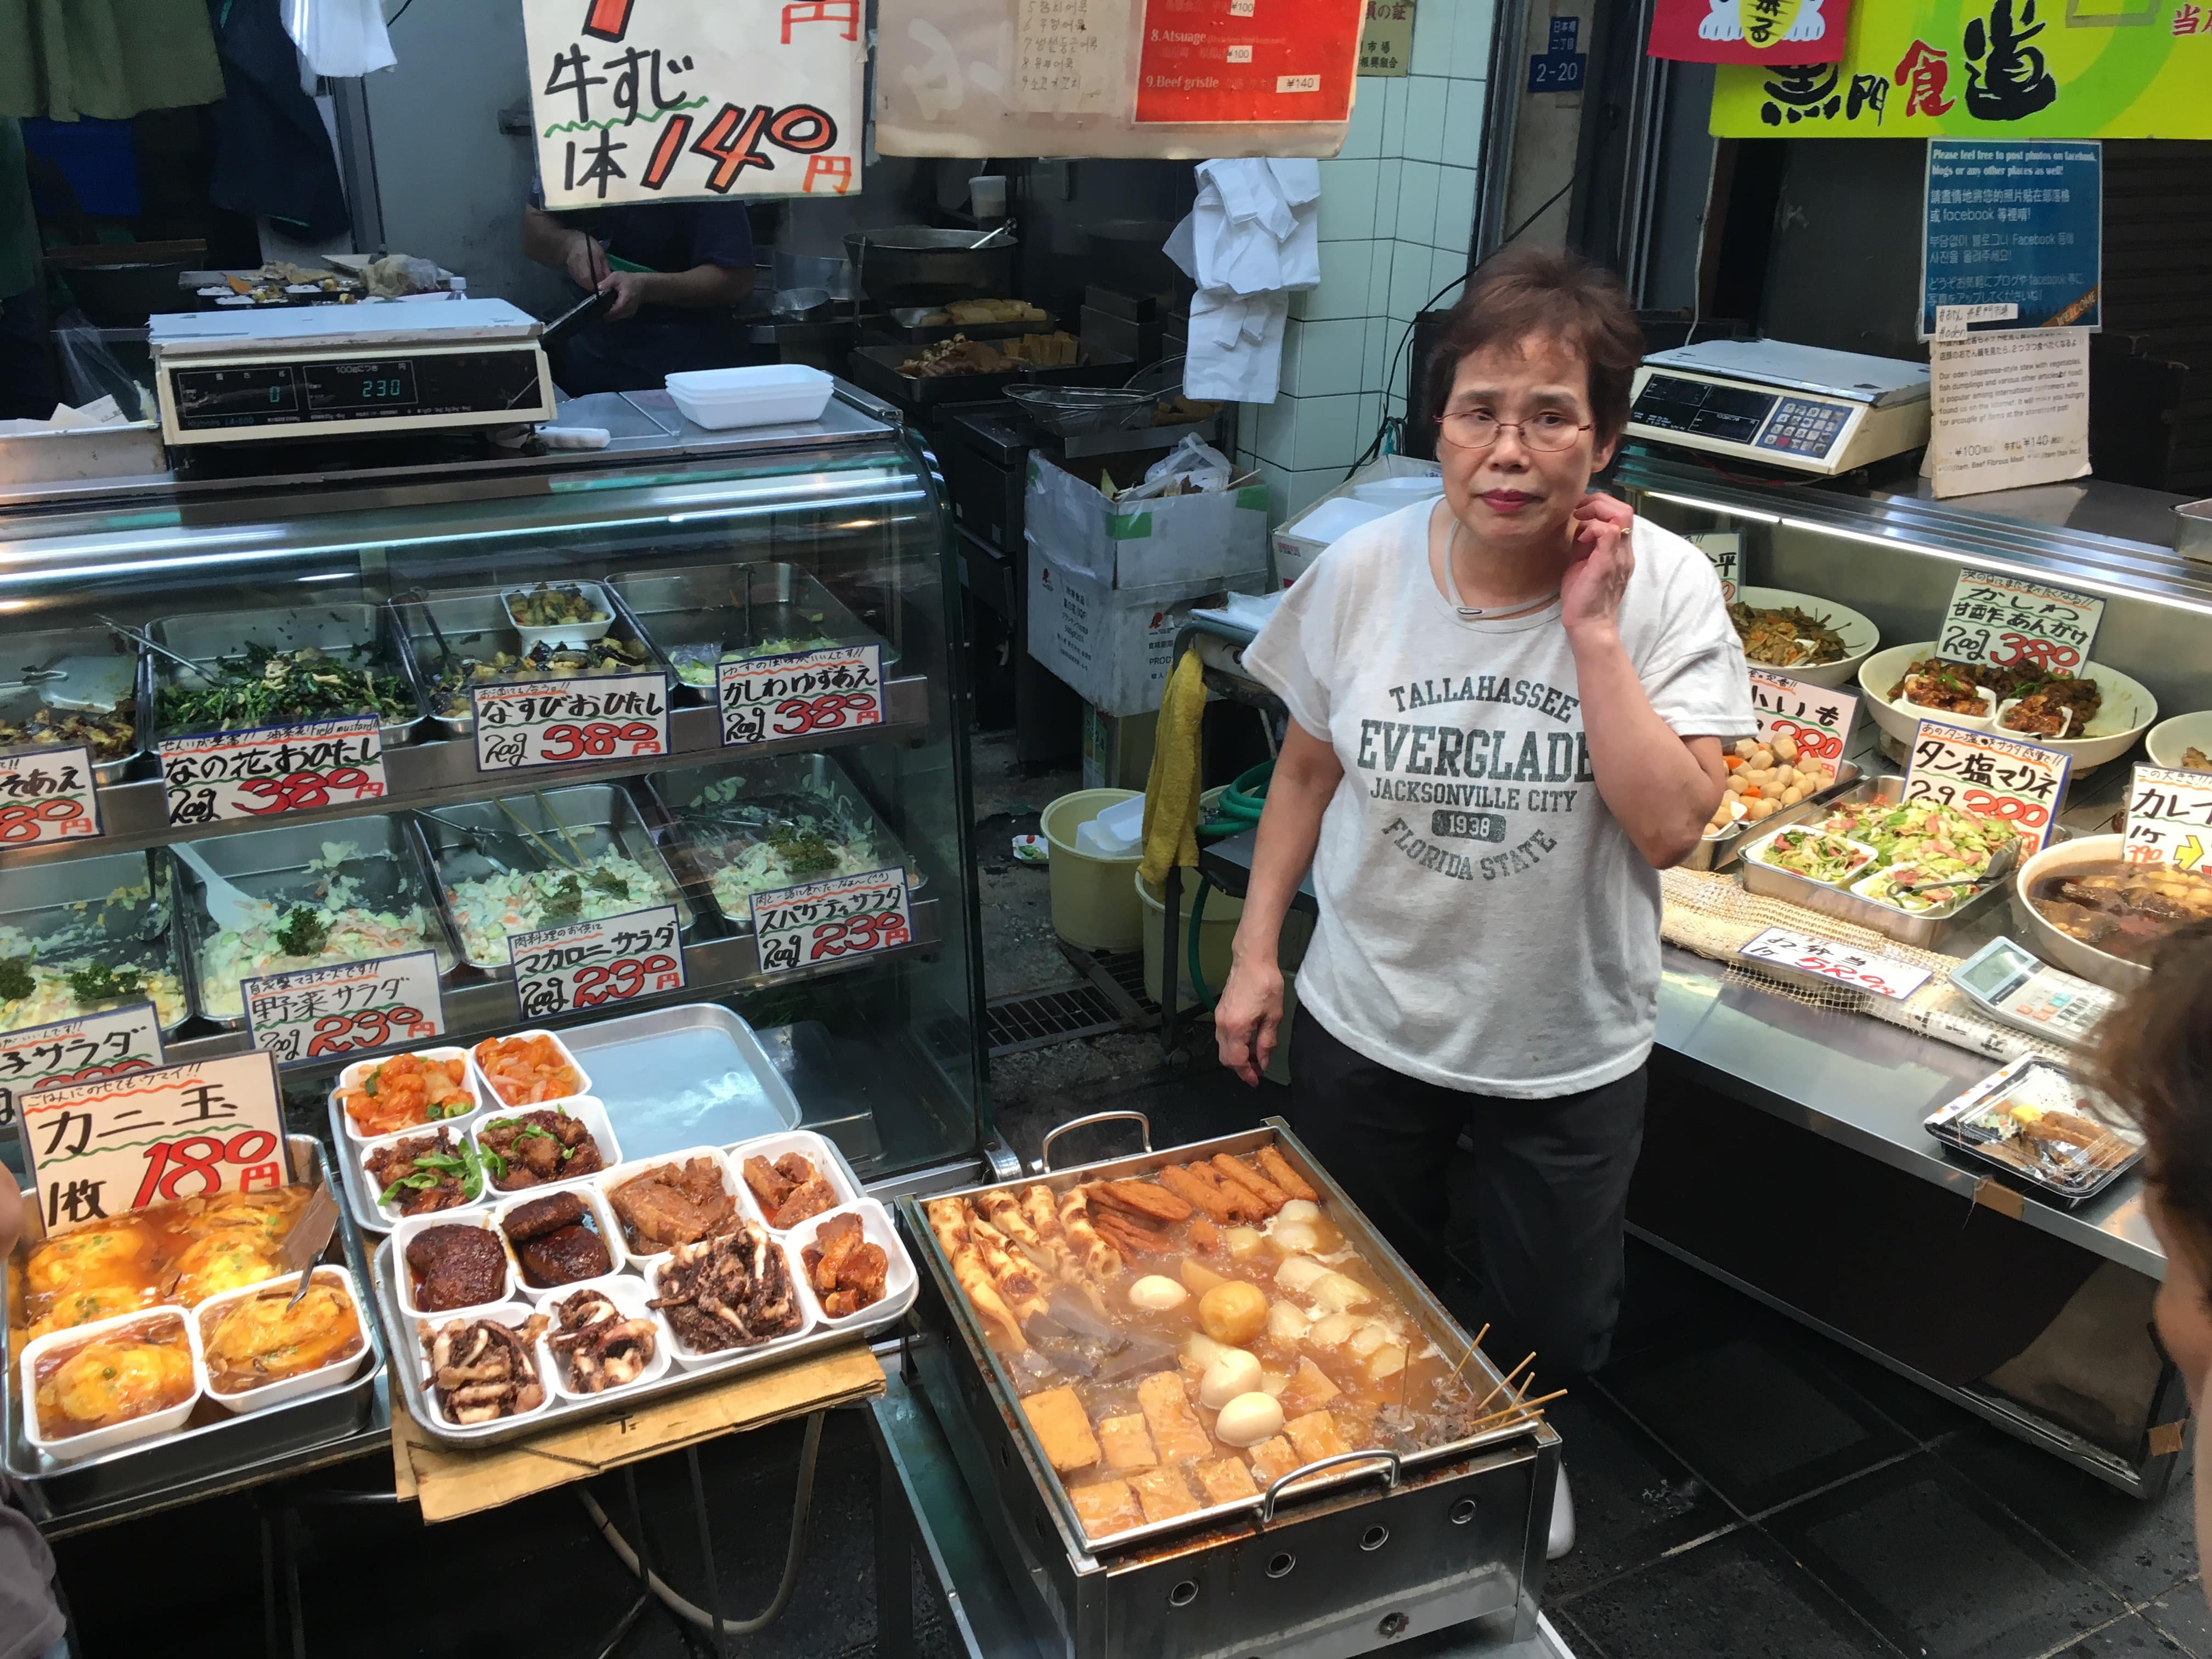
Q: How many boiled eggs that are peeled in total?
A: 3